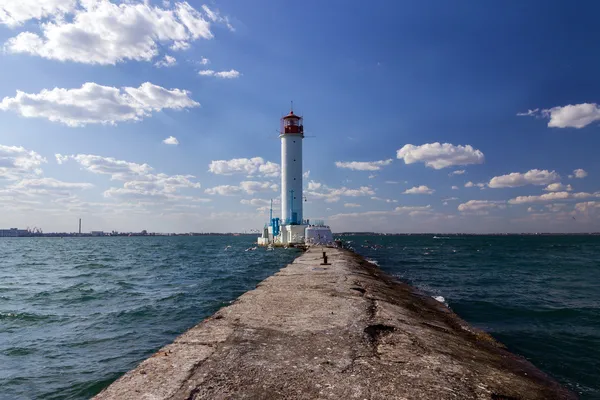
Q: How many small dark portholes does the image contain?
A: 4